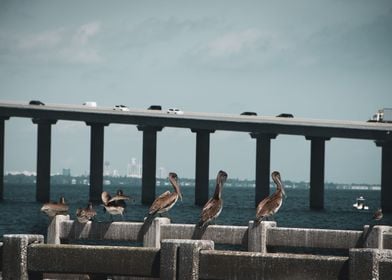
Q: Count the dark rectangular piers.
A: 8